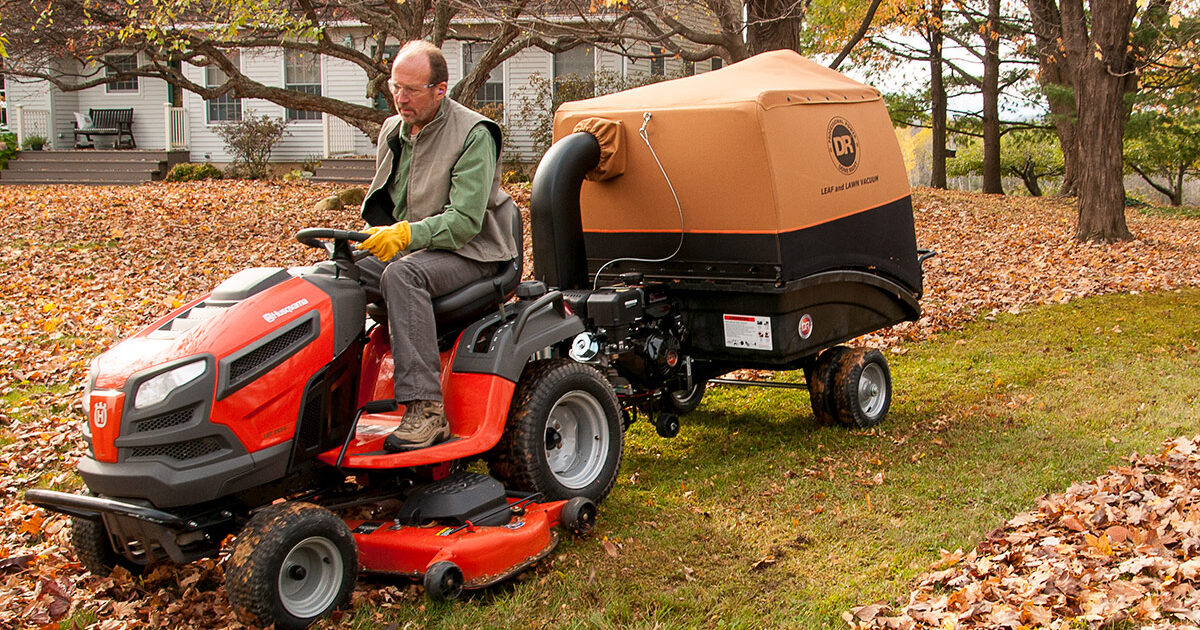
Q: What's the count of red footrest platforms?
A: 1